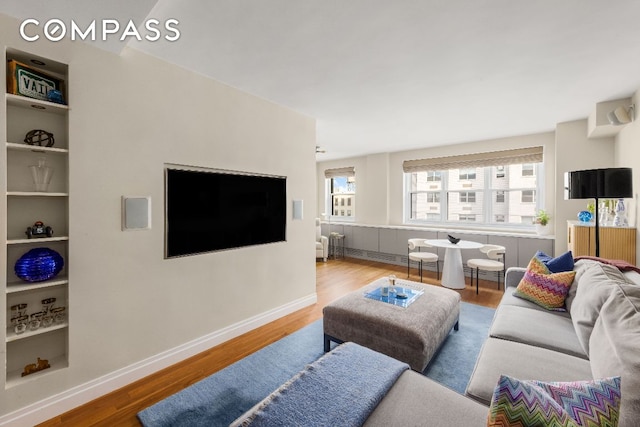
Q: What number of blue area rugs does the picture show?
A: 1